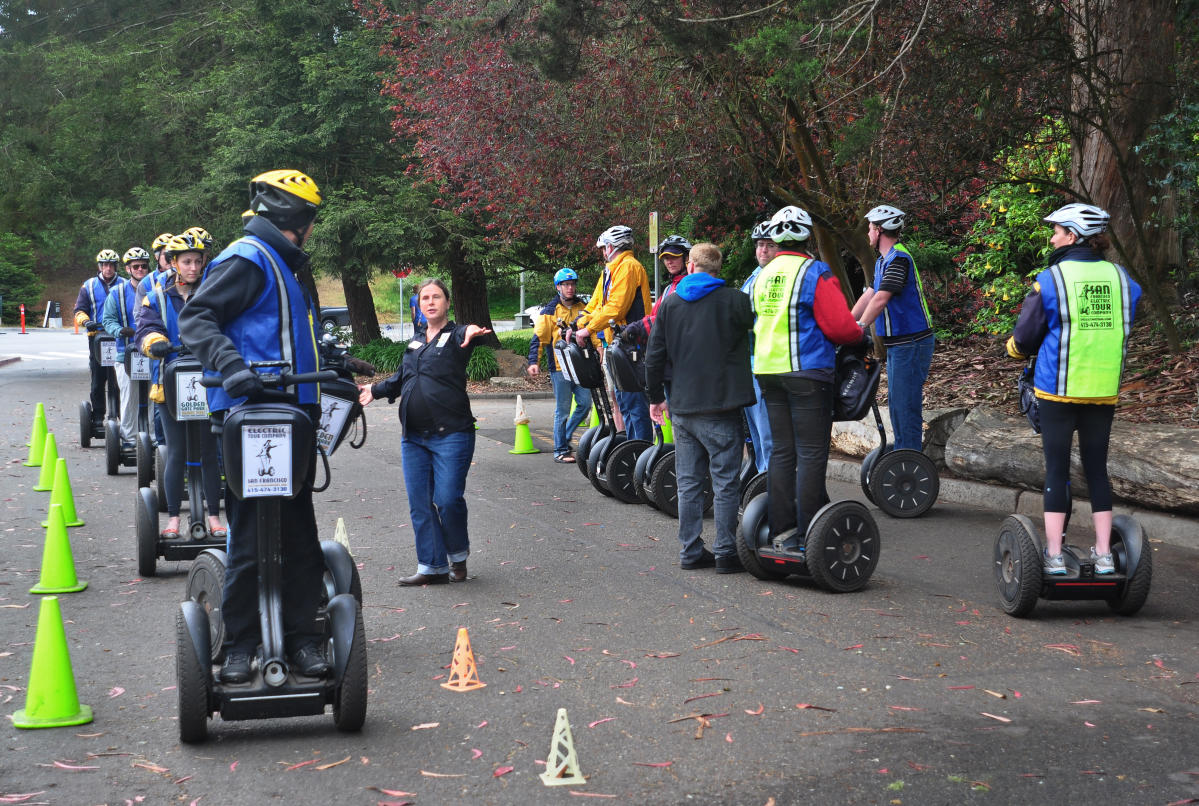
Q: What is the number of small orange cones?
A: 1